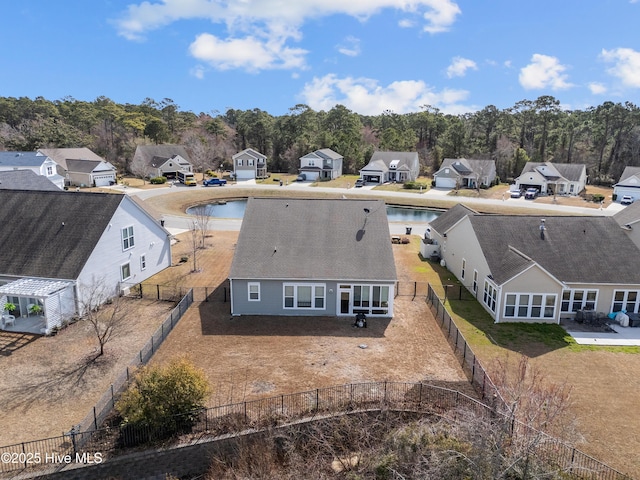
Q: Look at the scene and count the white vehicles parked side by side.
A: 2